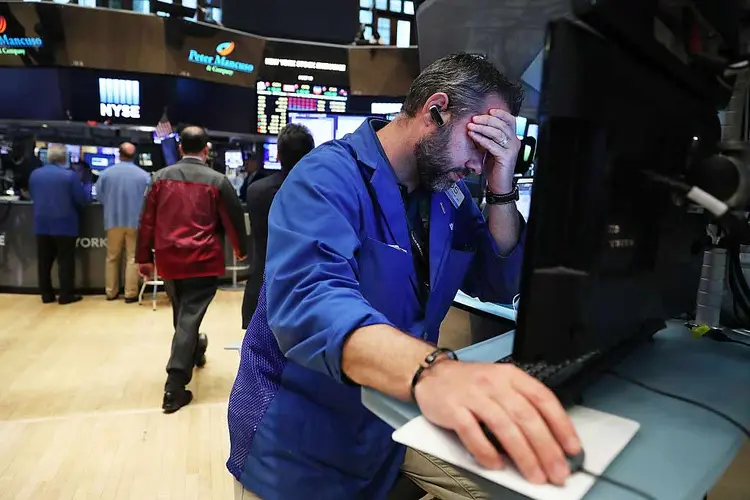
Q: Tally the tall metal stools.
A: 2